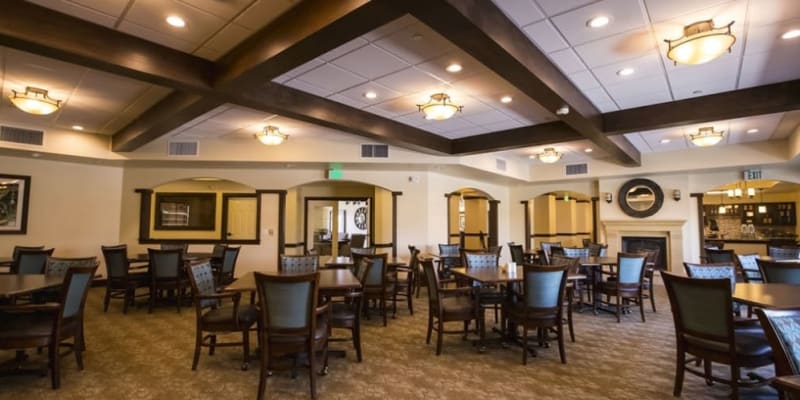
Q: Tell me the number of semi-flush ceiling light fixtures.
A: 6